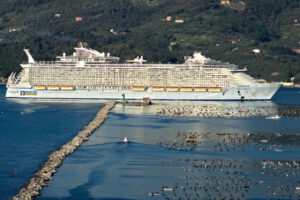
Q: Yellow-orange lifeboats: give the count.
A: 9